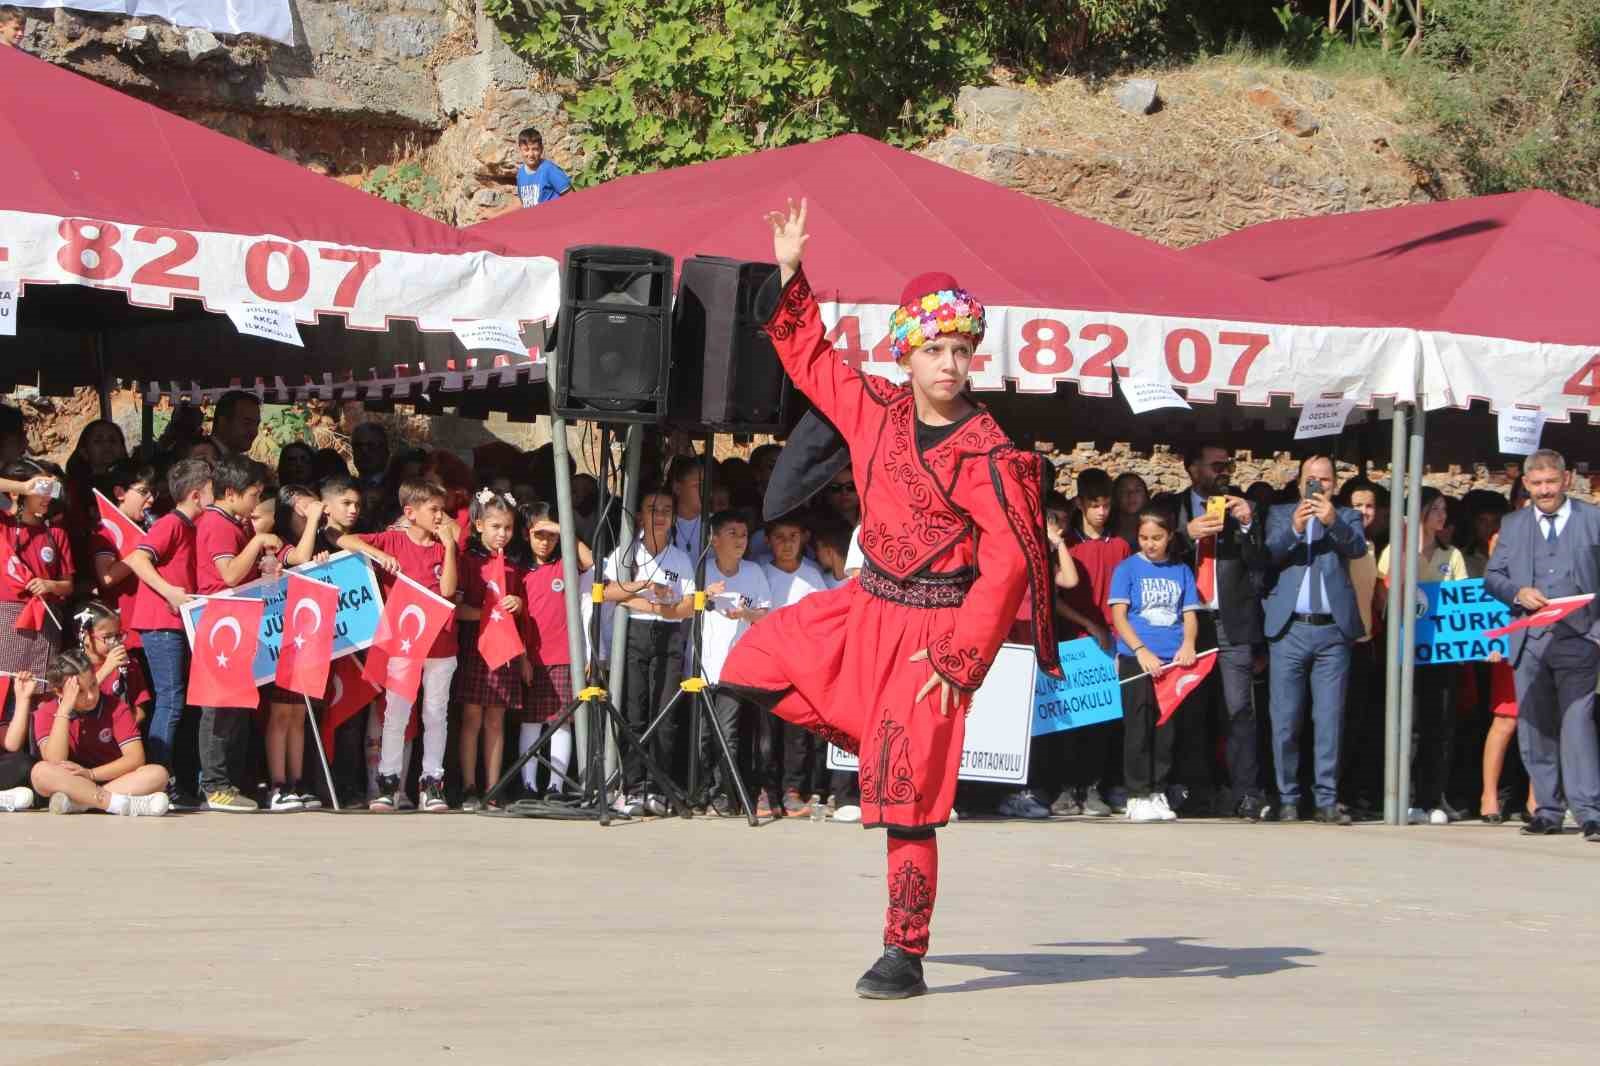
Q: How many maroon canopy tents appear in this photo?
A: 3